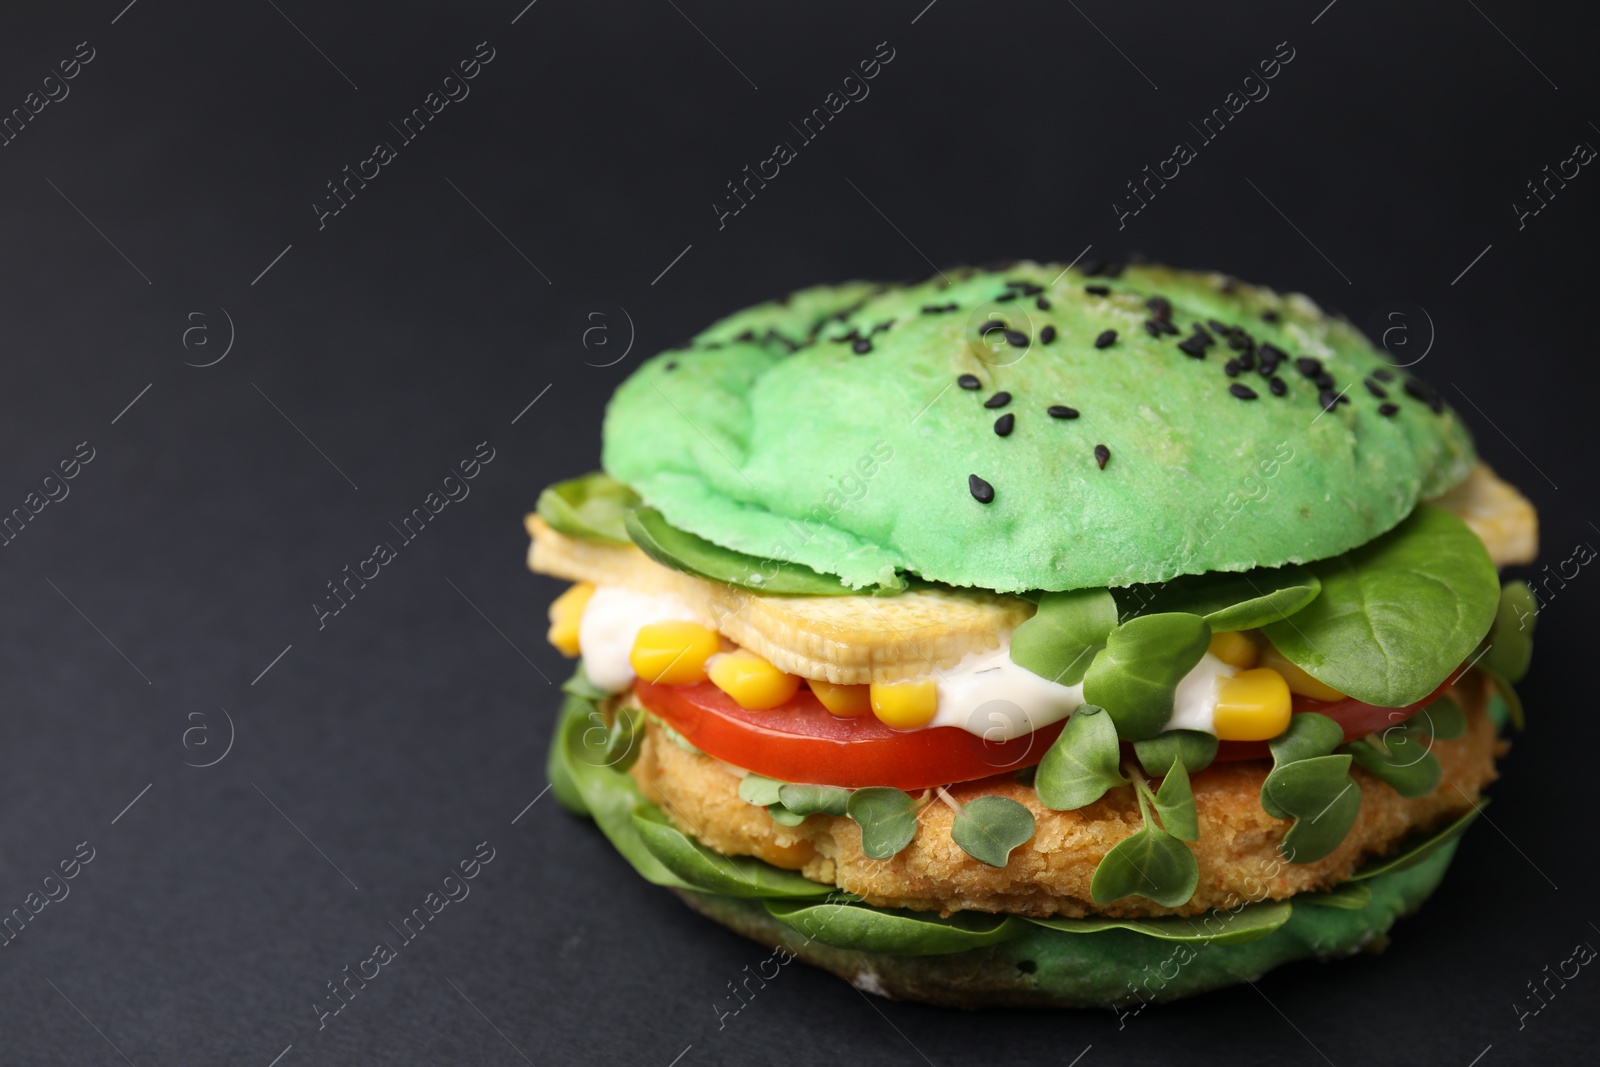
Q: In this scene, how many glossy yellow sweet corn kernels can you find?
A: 8